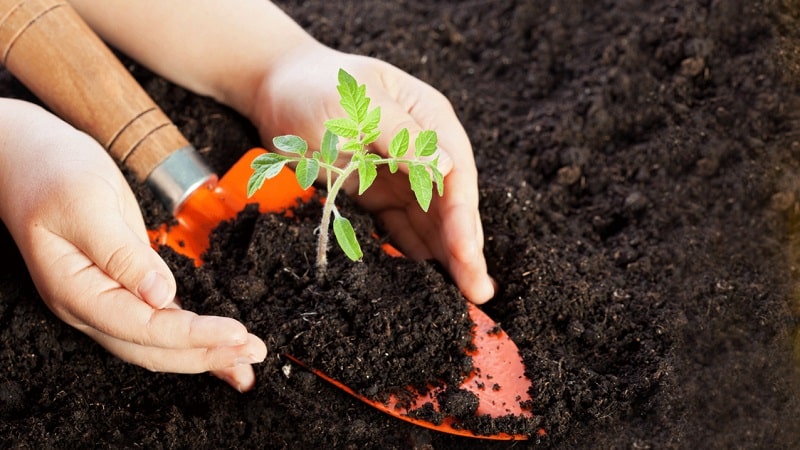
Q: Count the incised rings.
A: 4